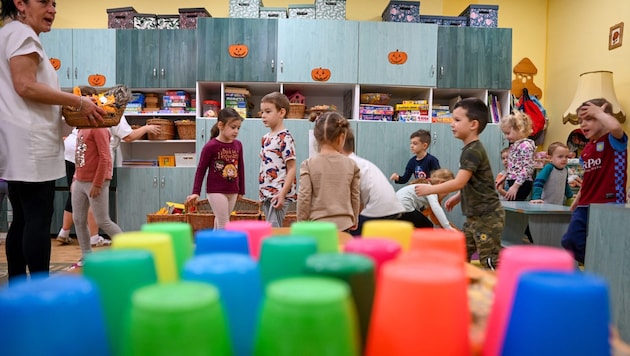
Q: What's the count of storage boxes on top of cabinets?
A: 12